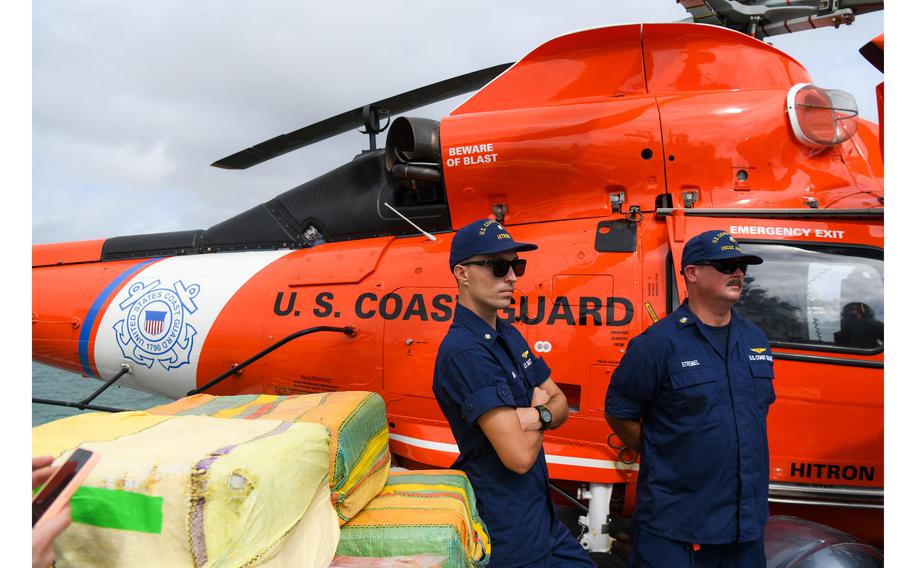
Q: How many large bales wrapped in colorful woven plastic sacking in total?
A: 3